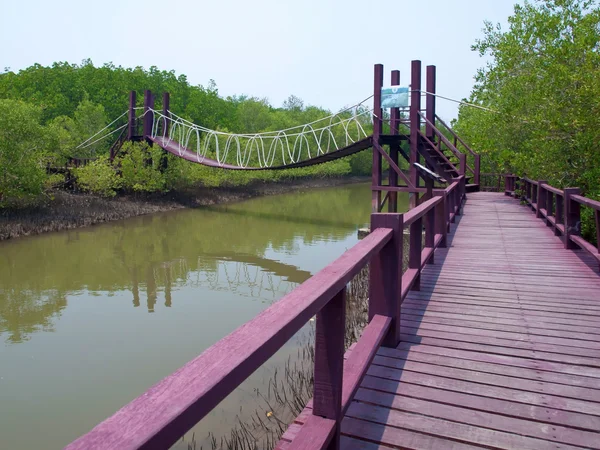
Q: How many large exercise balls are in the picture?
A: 0